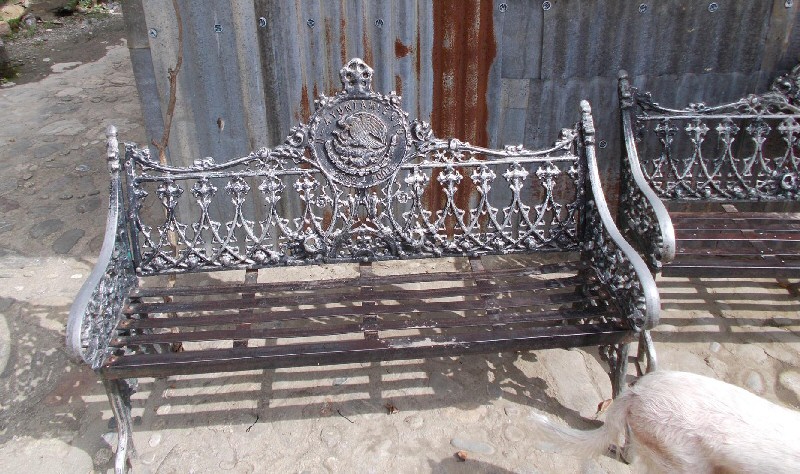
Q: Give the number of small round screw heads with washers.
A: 11